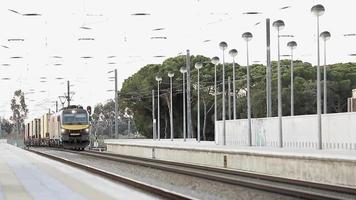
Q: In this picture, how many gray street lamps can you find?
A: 12